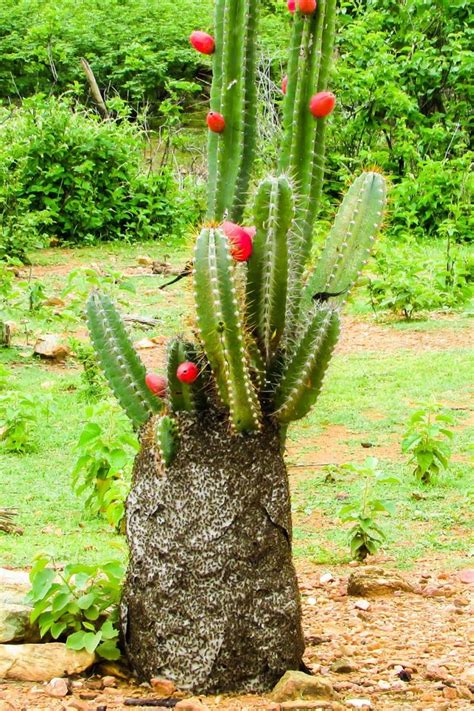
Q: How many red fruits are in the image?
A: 9